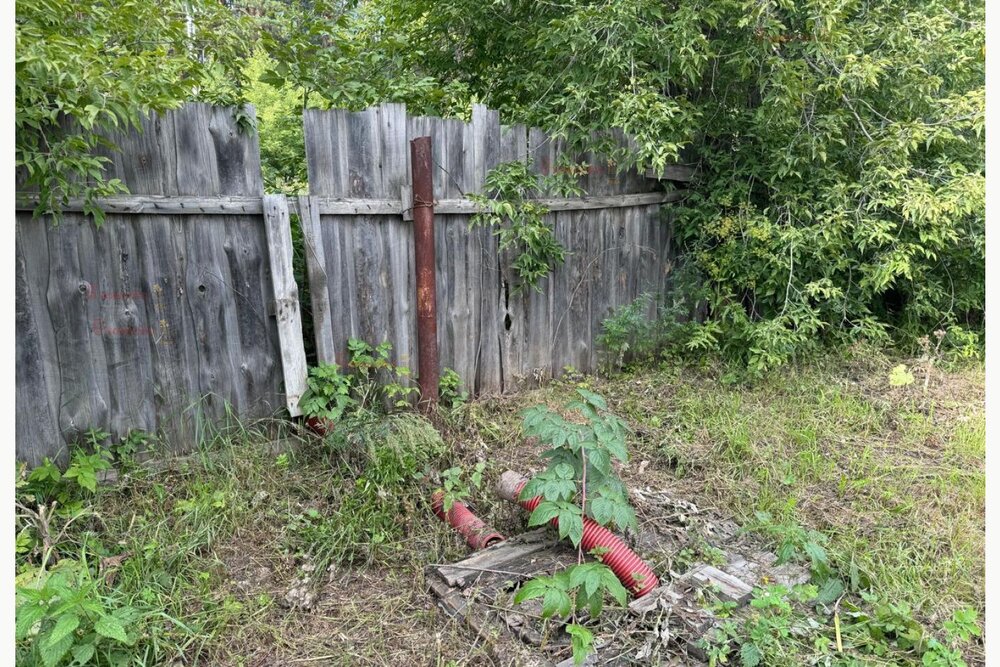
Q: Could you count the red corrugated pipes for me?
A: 2